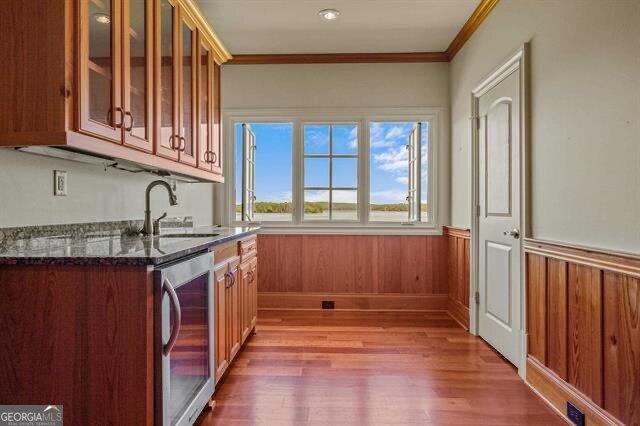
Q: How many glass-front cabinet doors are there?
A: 6